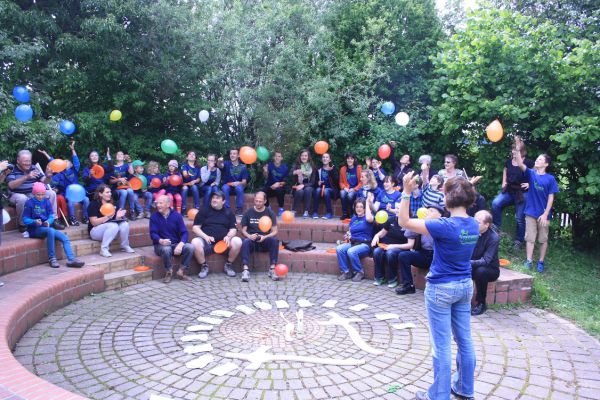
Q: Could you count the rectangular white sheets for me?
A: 15